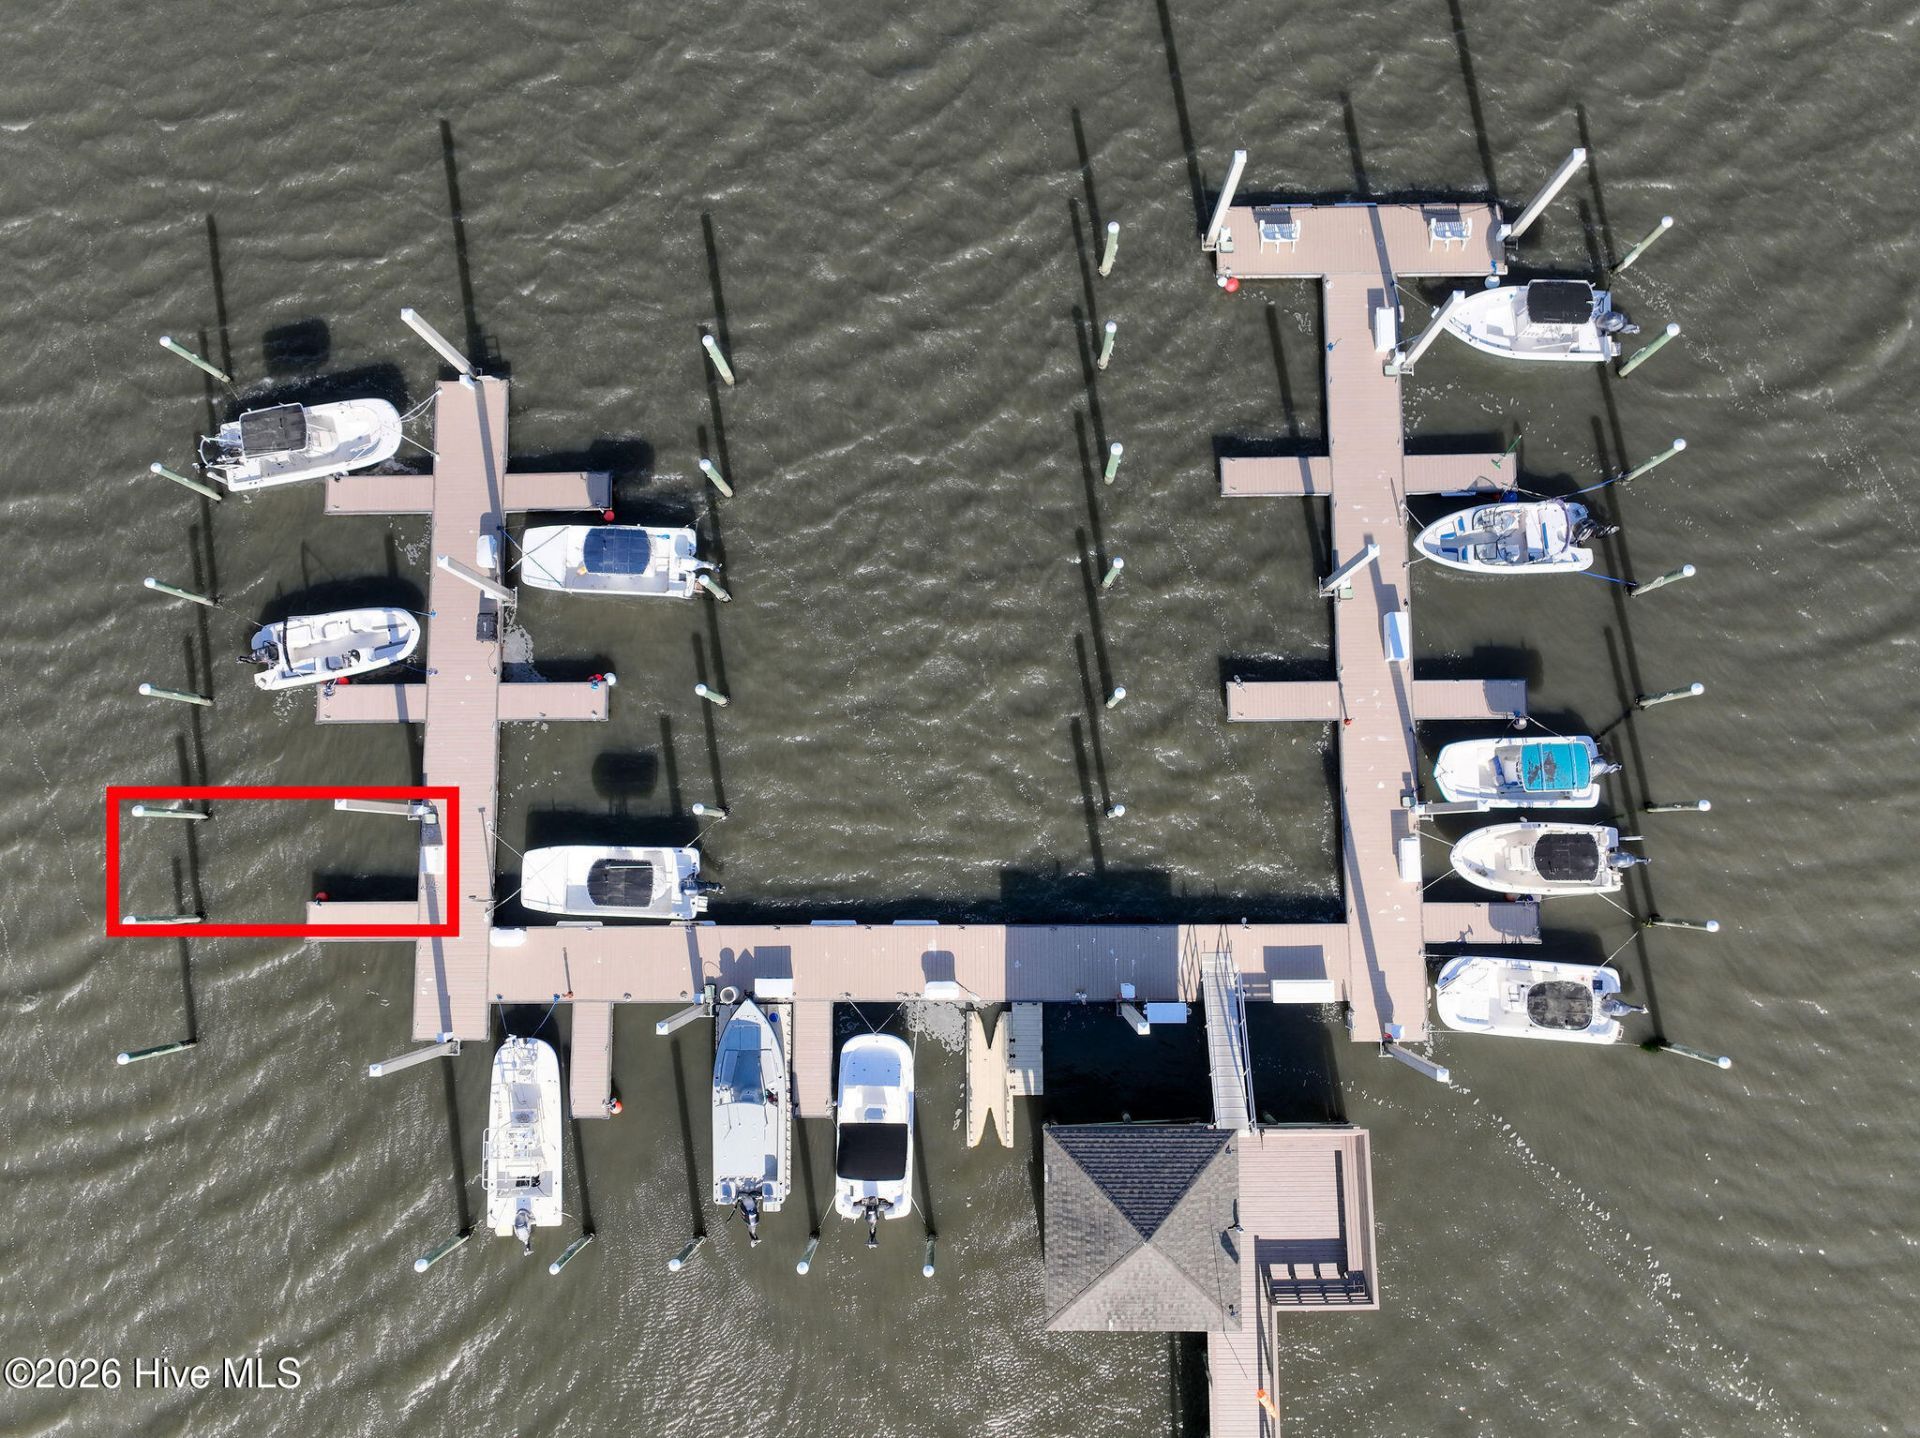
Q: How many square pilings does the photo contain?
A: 12